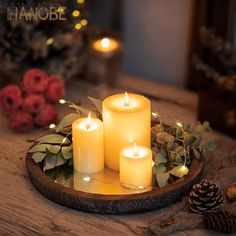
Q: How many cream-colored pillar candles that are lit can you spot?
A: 3